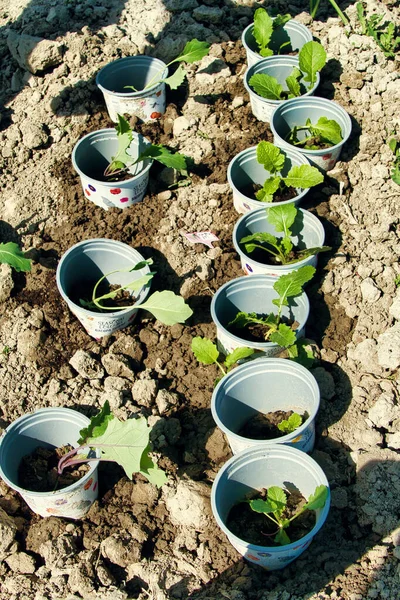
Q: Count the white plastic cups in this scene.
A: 12